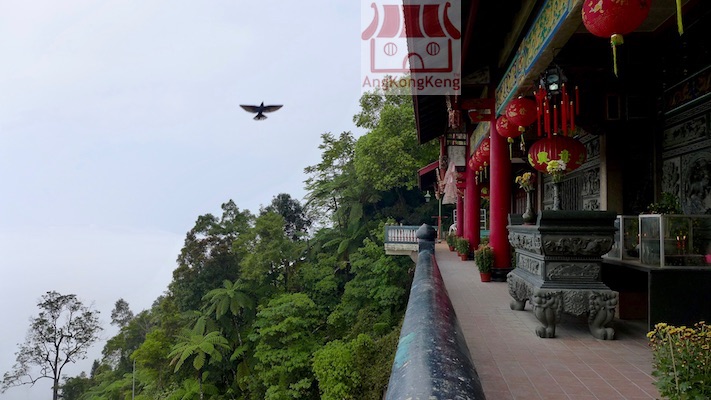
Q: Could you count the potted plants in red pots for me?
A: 4